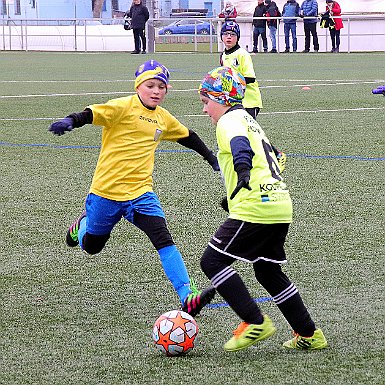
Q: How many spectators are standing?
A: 7